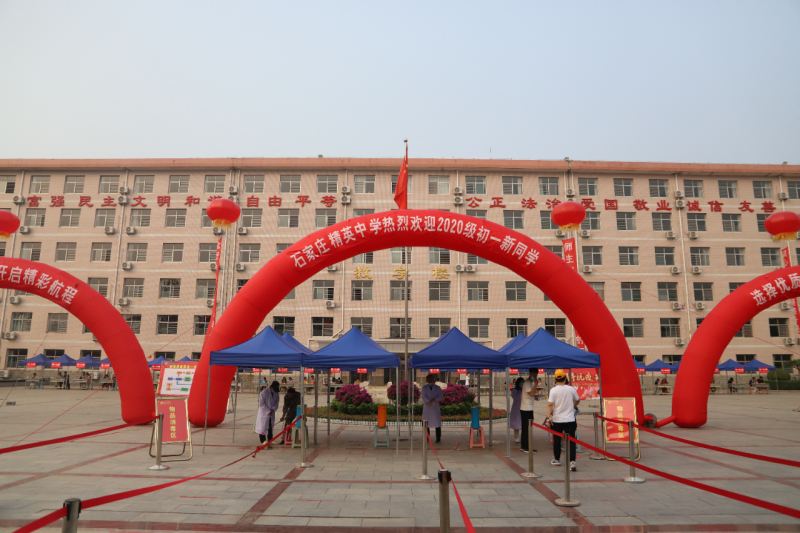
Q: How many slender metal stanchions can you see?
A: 9